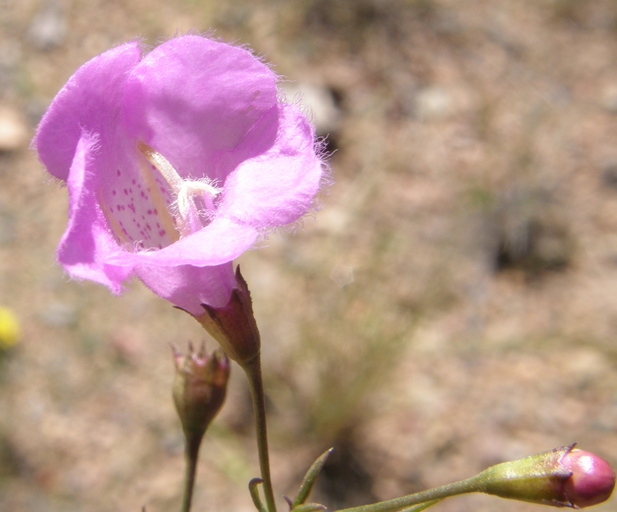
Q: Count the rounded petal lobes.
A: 5